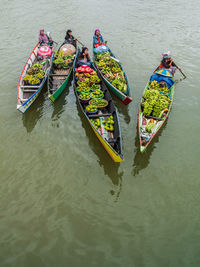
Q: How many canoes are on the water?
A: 5